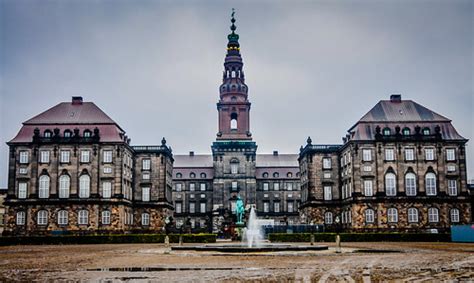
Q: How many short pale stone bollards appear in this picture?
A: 4